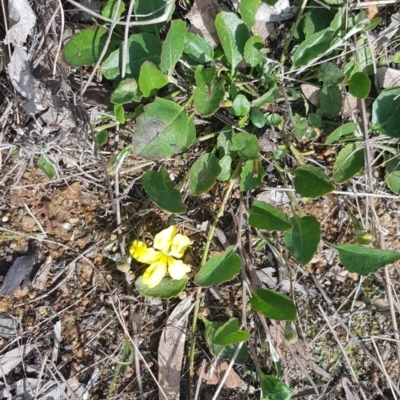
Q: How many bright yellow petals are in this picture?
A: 5